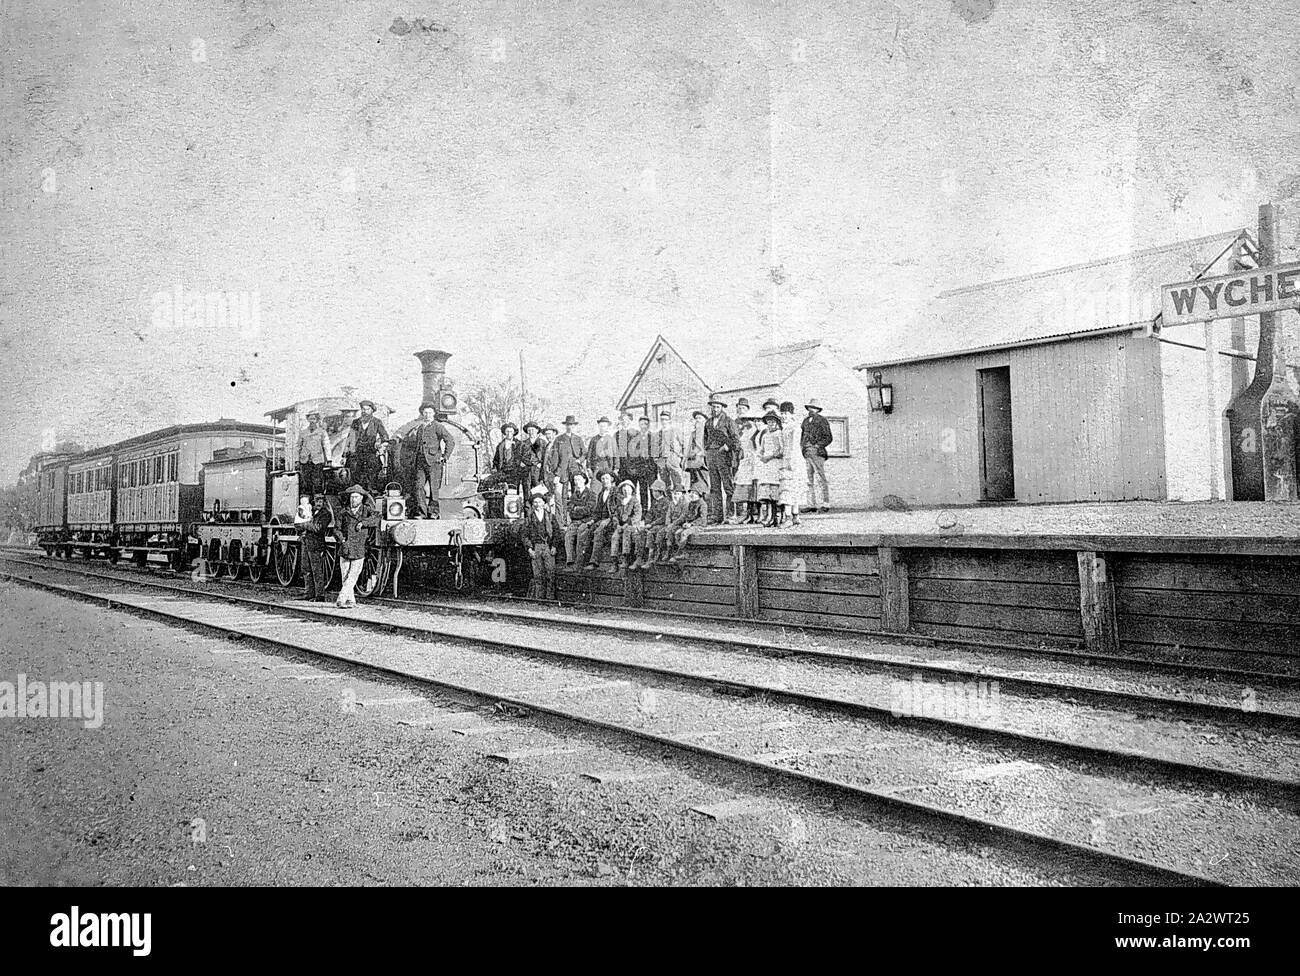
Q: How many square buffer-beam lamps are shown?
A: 2